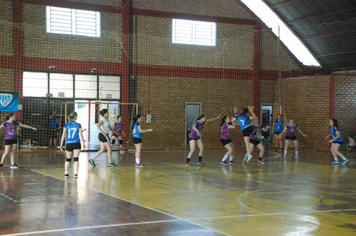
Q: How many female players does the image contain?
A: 12